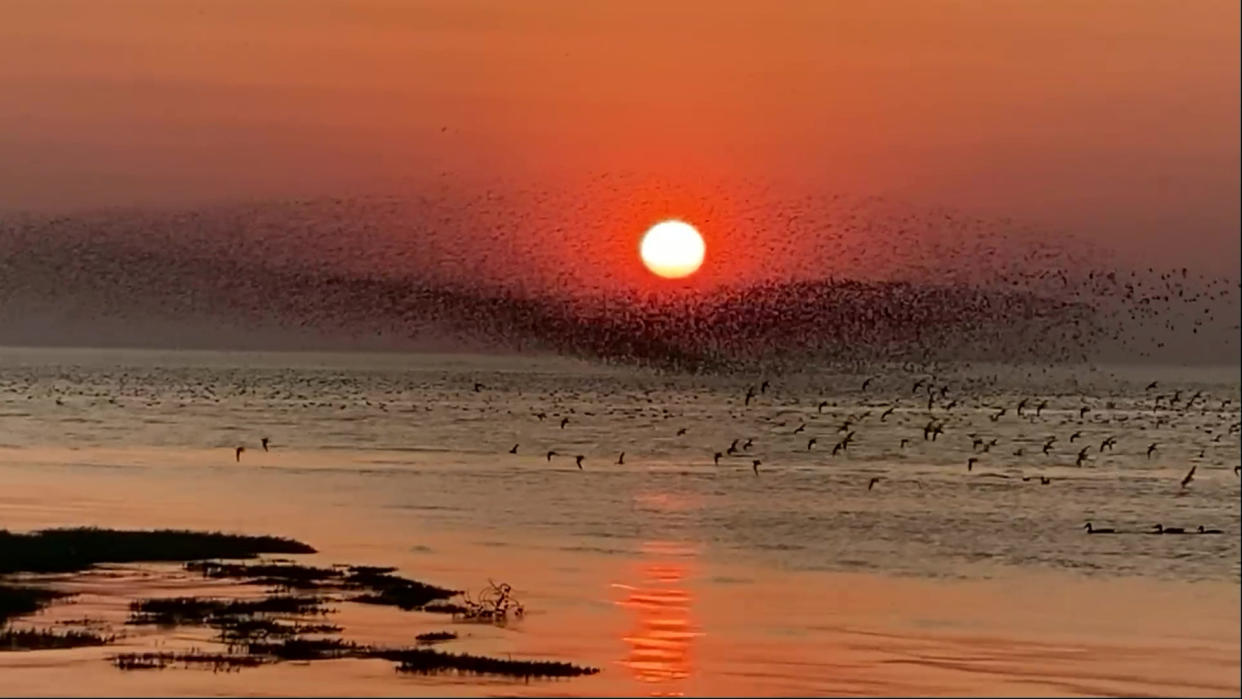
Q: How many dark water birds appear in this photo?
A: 3